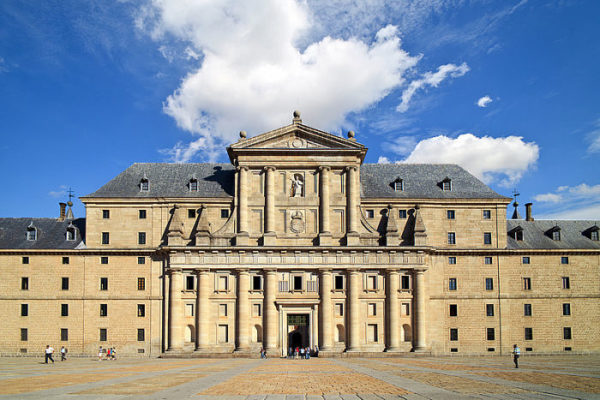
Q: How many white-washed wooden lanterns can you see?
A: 0